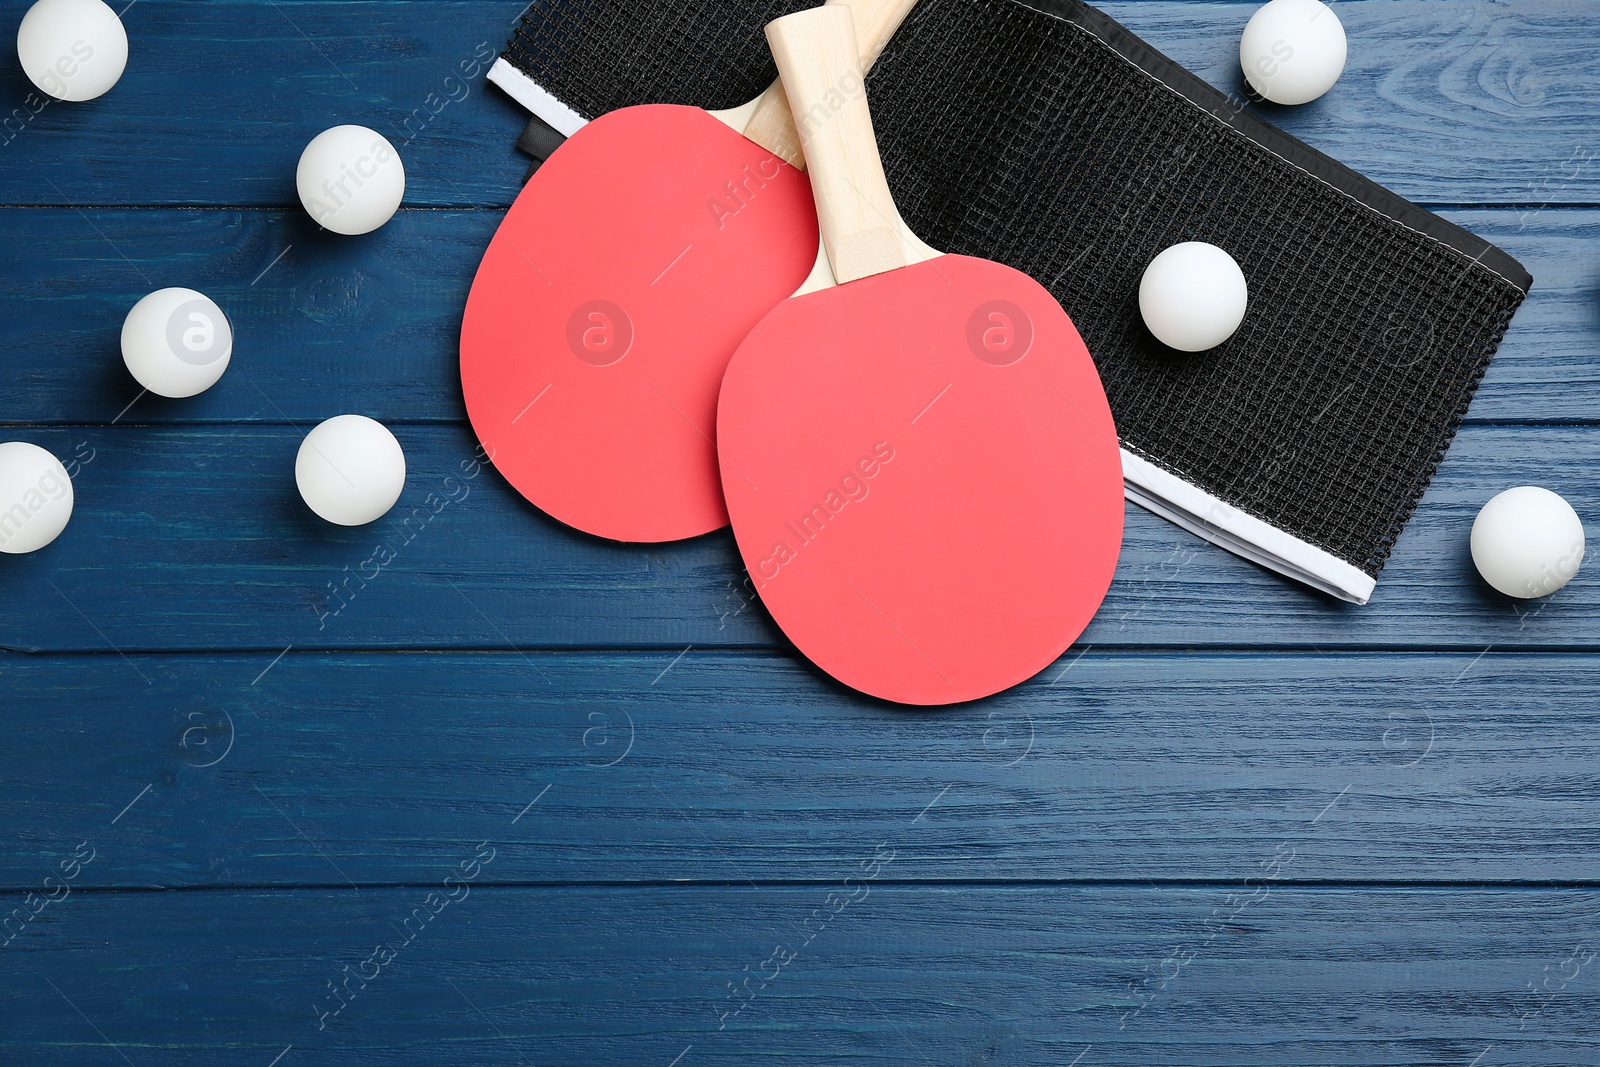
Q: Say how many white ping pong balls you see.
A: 8